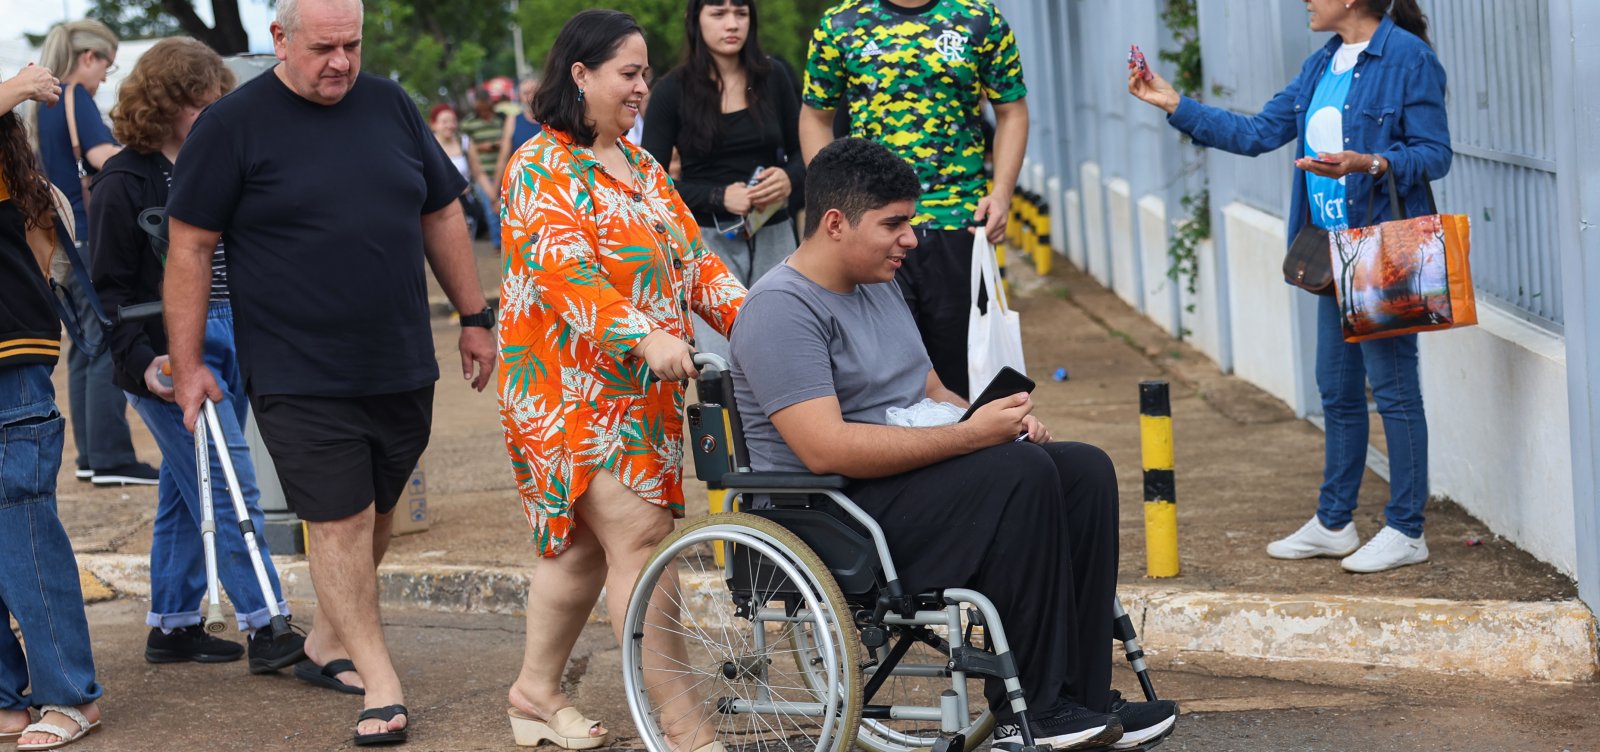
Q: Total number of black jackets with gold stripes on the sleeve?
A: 1